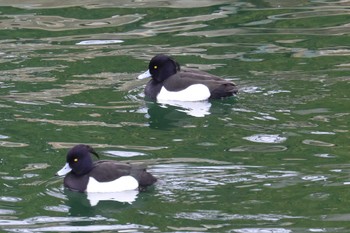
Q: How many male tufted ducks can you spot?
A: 2